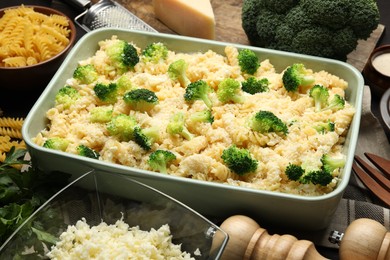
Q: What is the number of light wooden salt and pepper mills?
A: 2